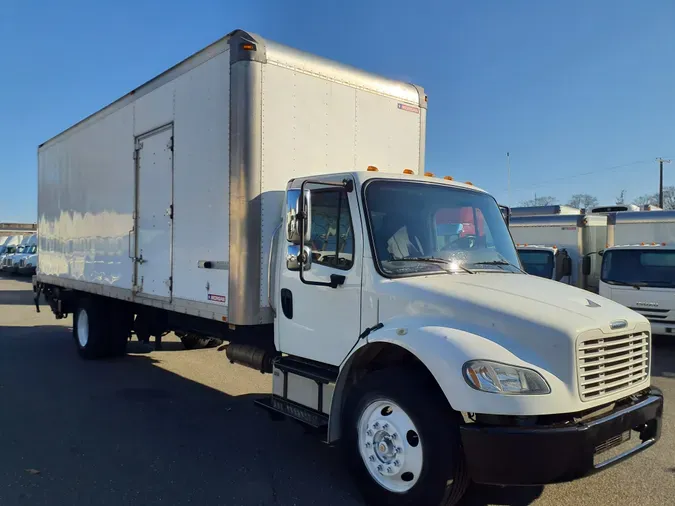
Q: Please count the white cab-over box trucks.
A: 2